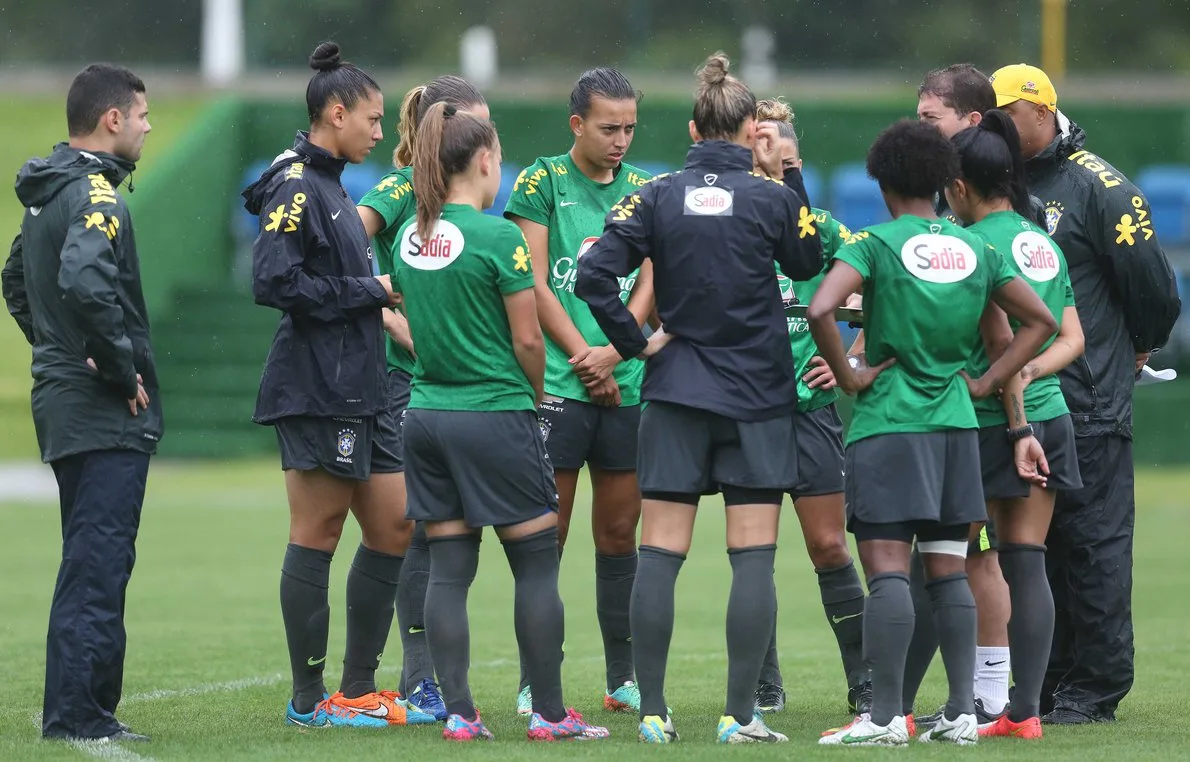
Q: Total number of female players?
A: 8